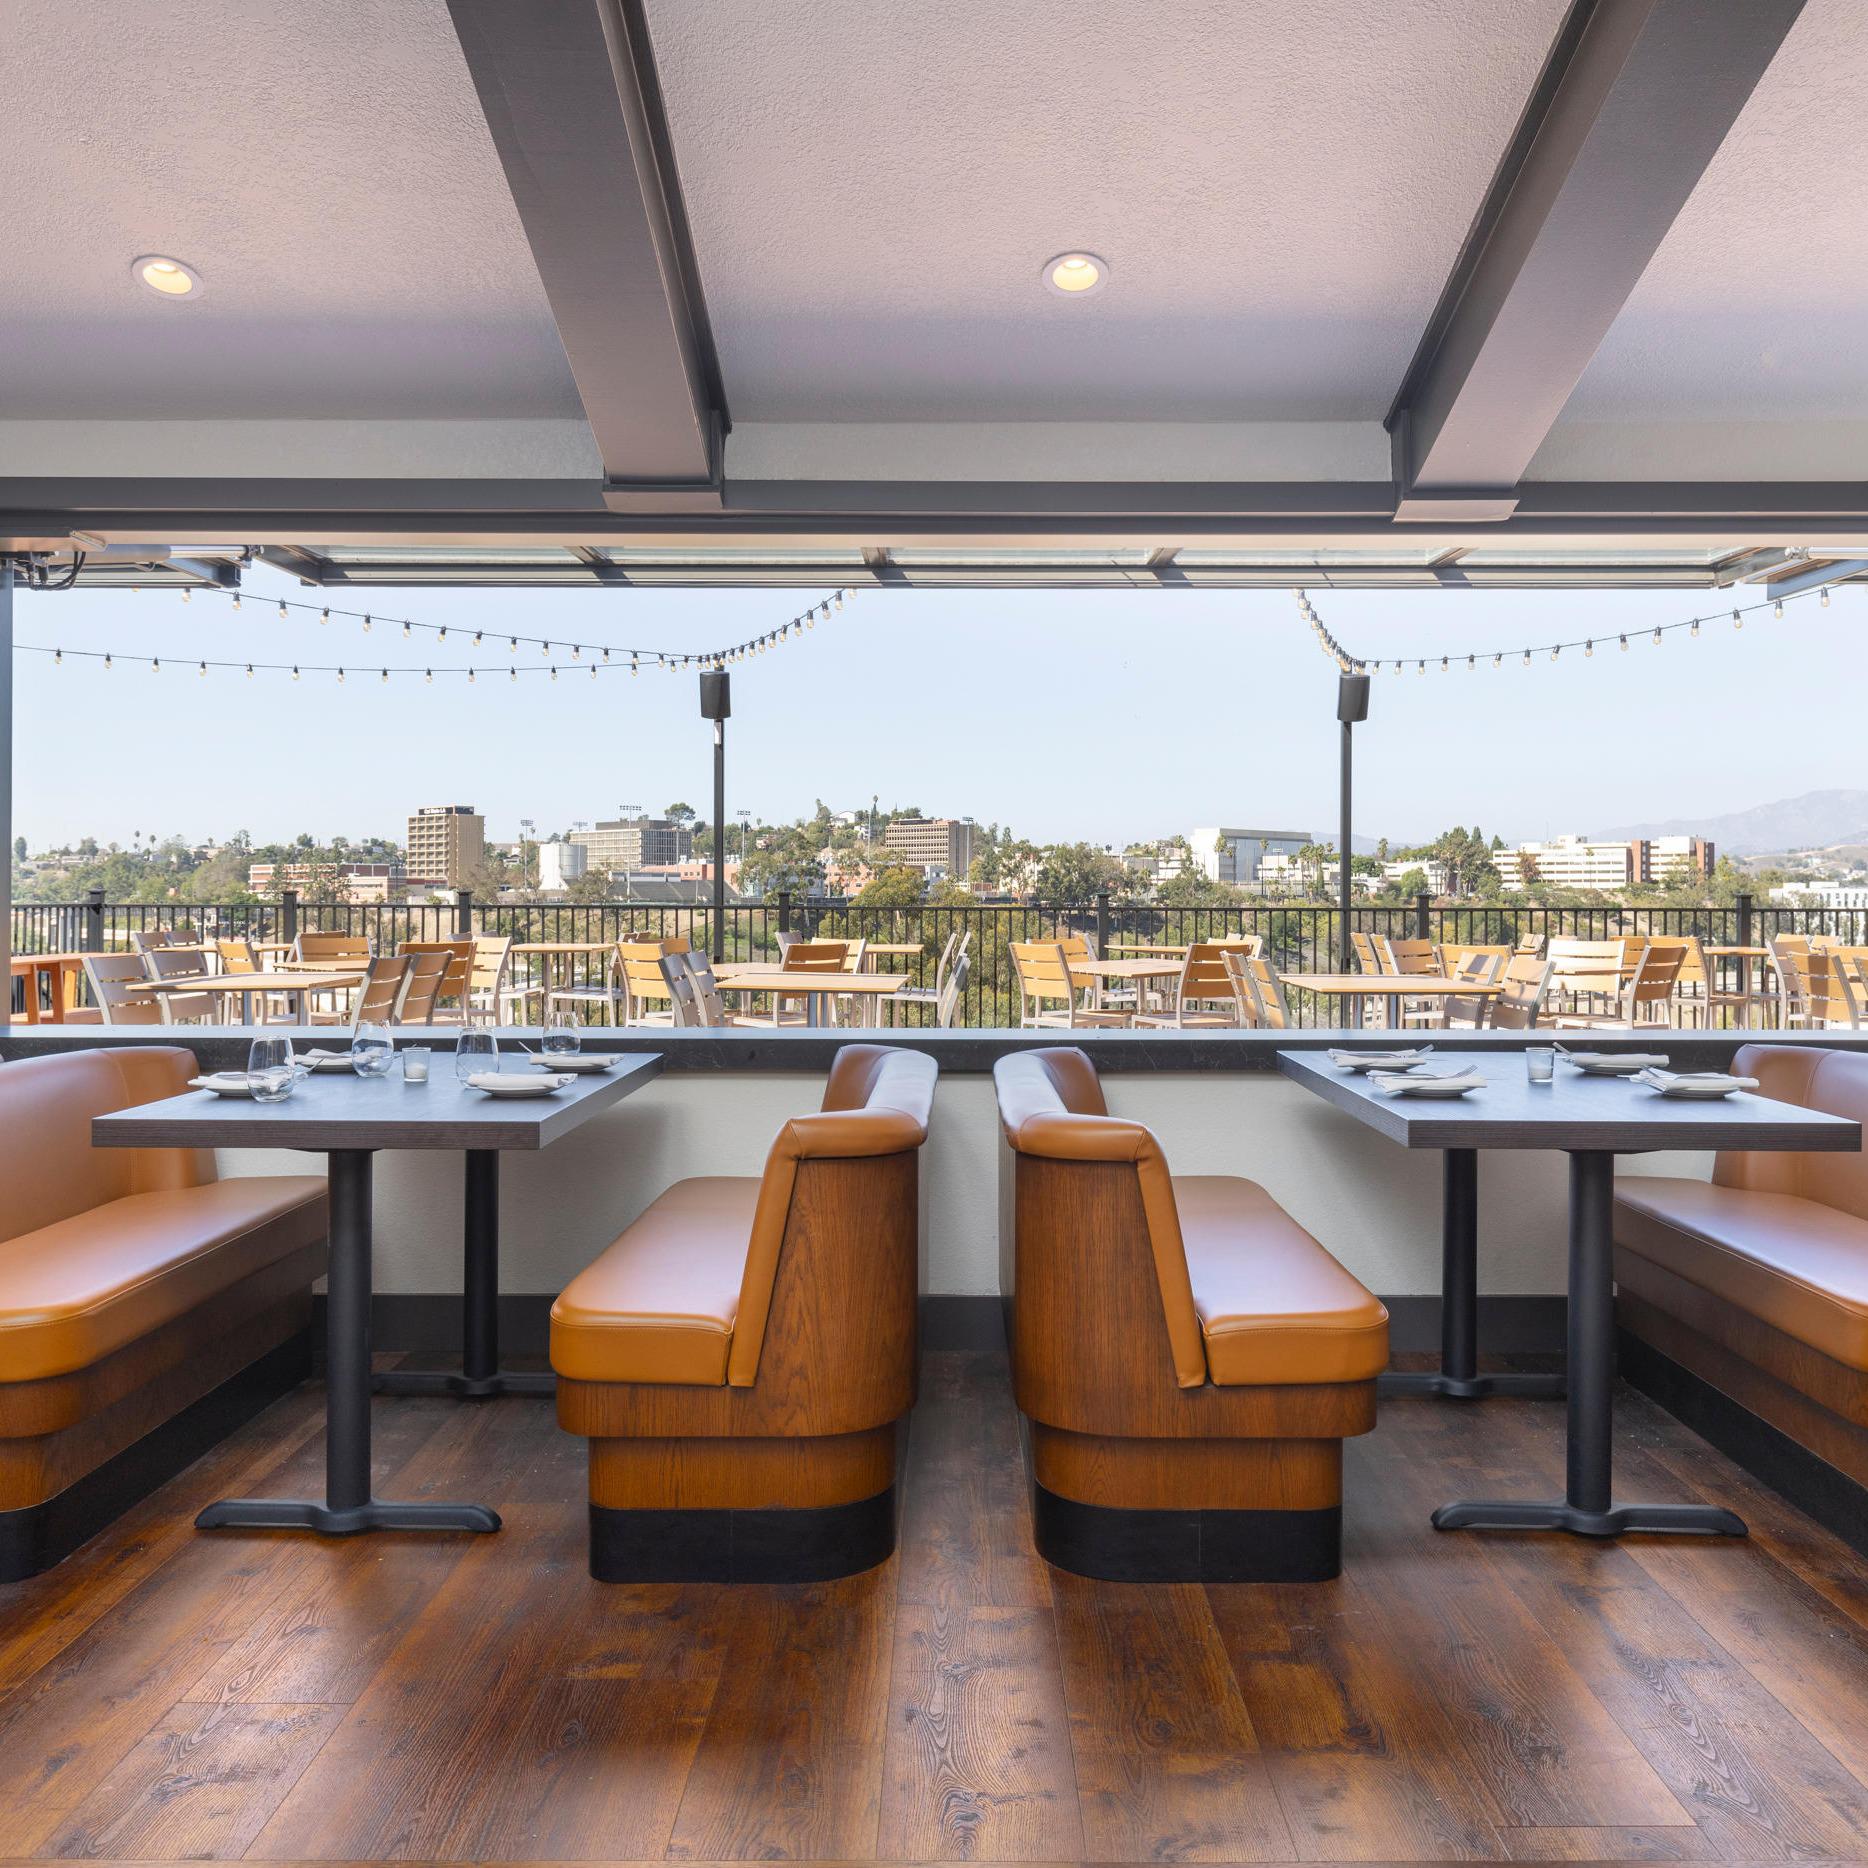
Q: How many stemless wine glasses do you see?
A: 4